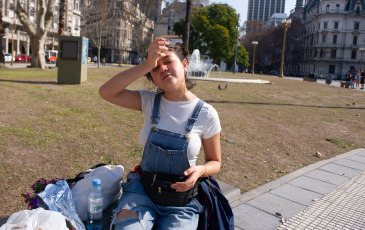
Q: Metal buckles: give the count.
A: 2